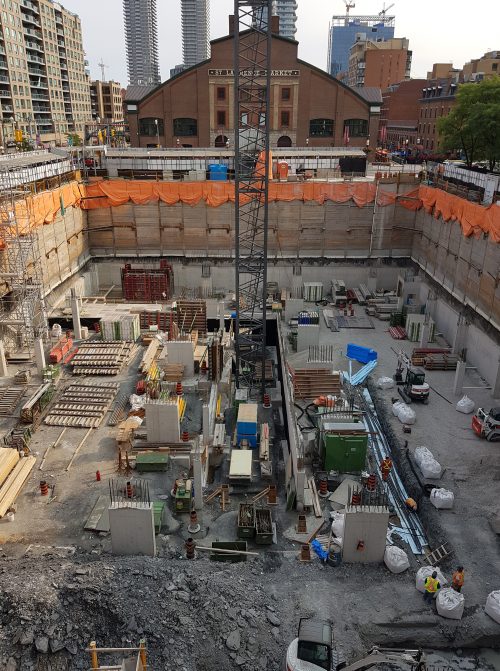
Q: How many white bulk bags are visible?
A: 12